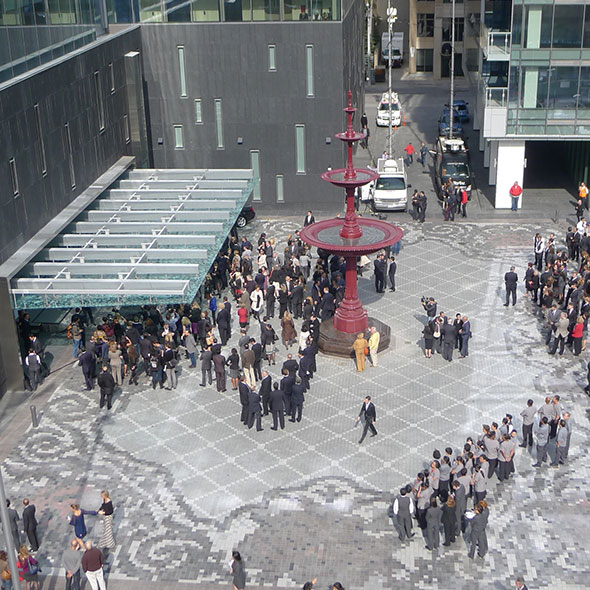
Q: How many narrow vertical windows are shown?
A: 15